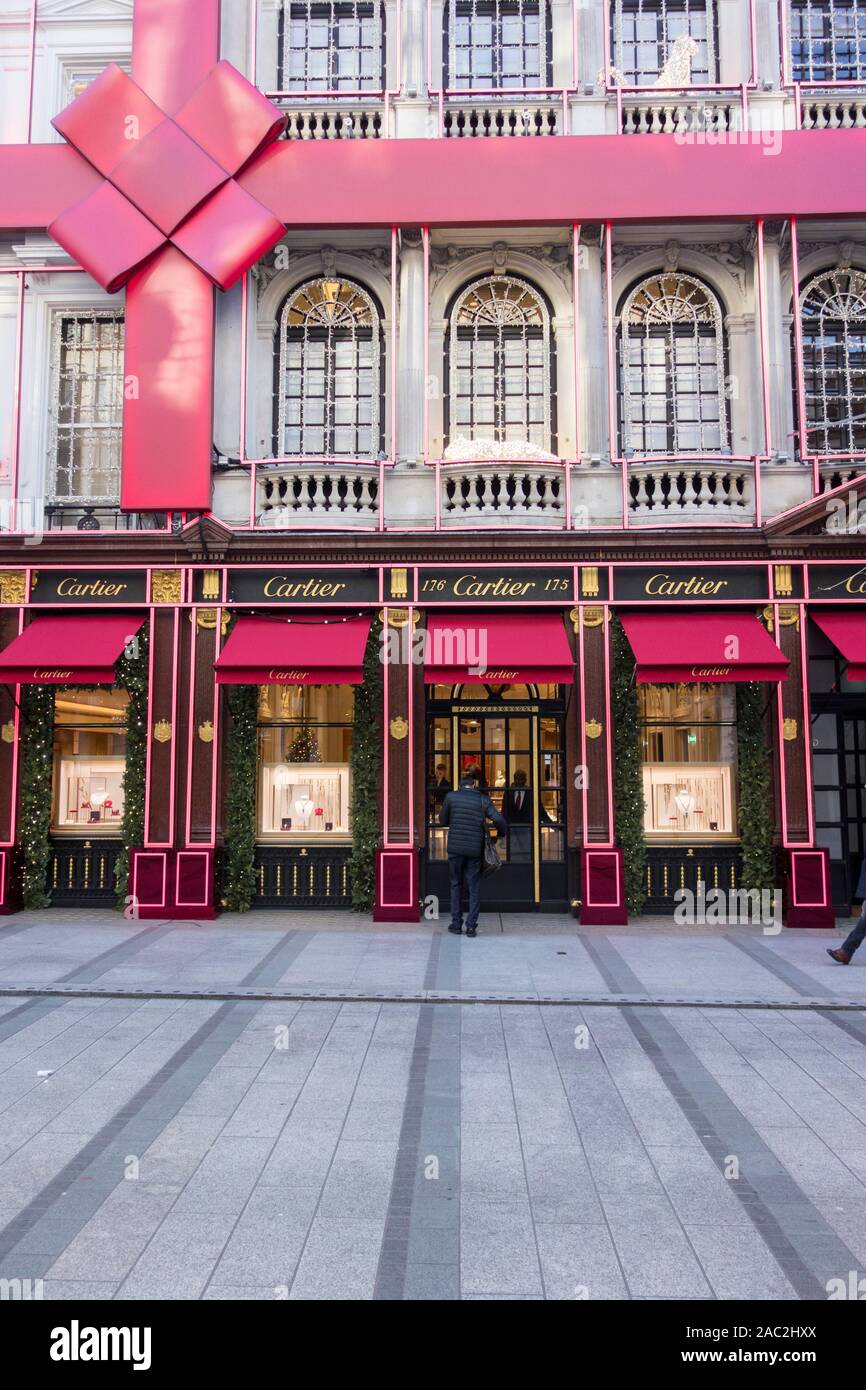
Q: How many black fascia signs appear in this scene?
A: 5